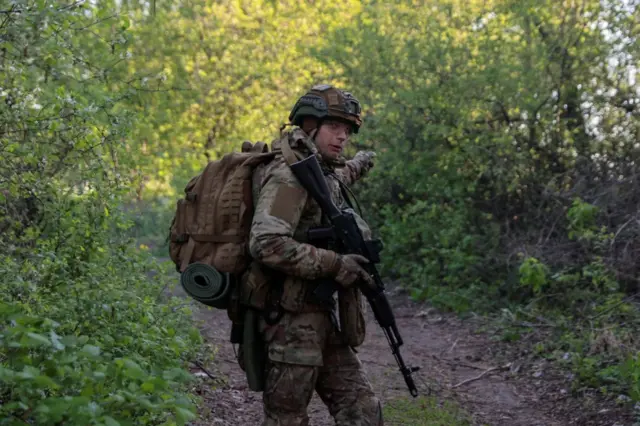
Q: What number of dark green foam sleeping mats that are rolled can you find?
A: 1